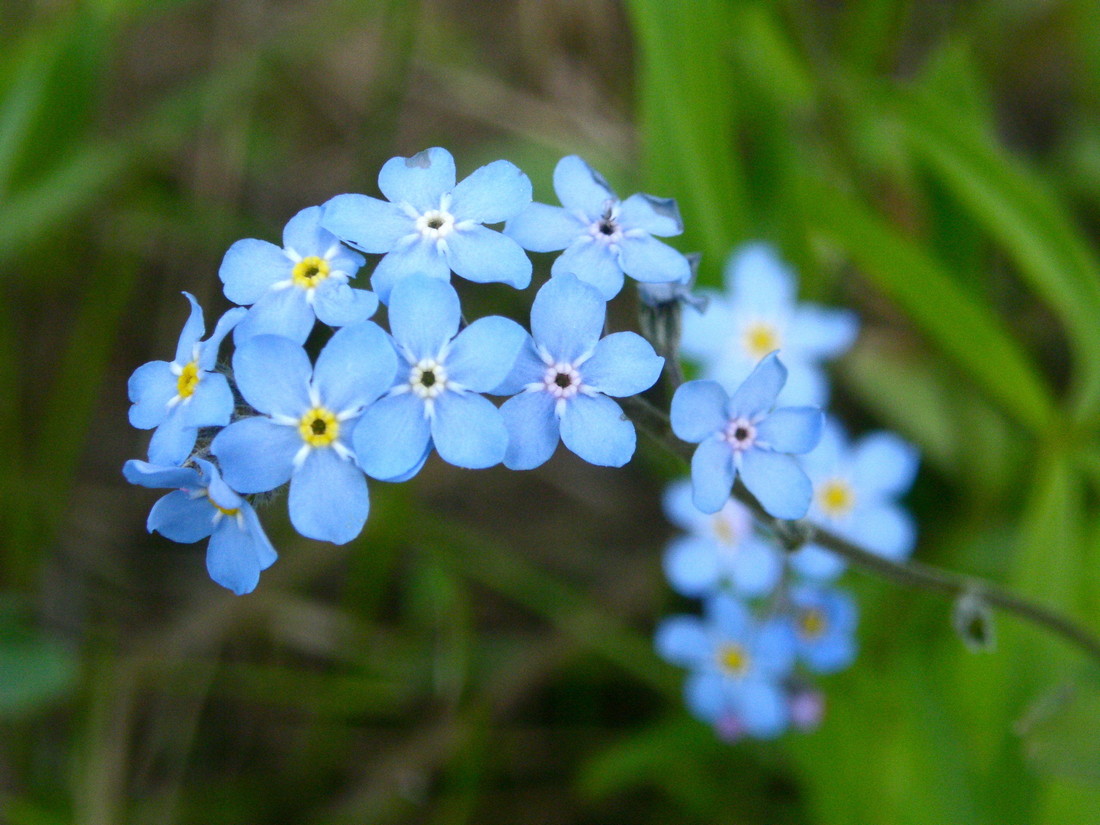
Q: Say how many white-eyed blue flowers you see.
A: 5